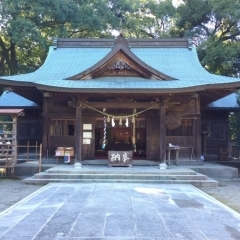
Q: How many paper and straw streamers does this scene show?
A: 5